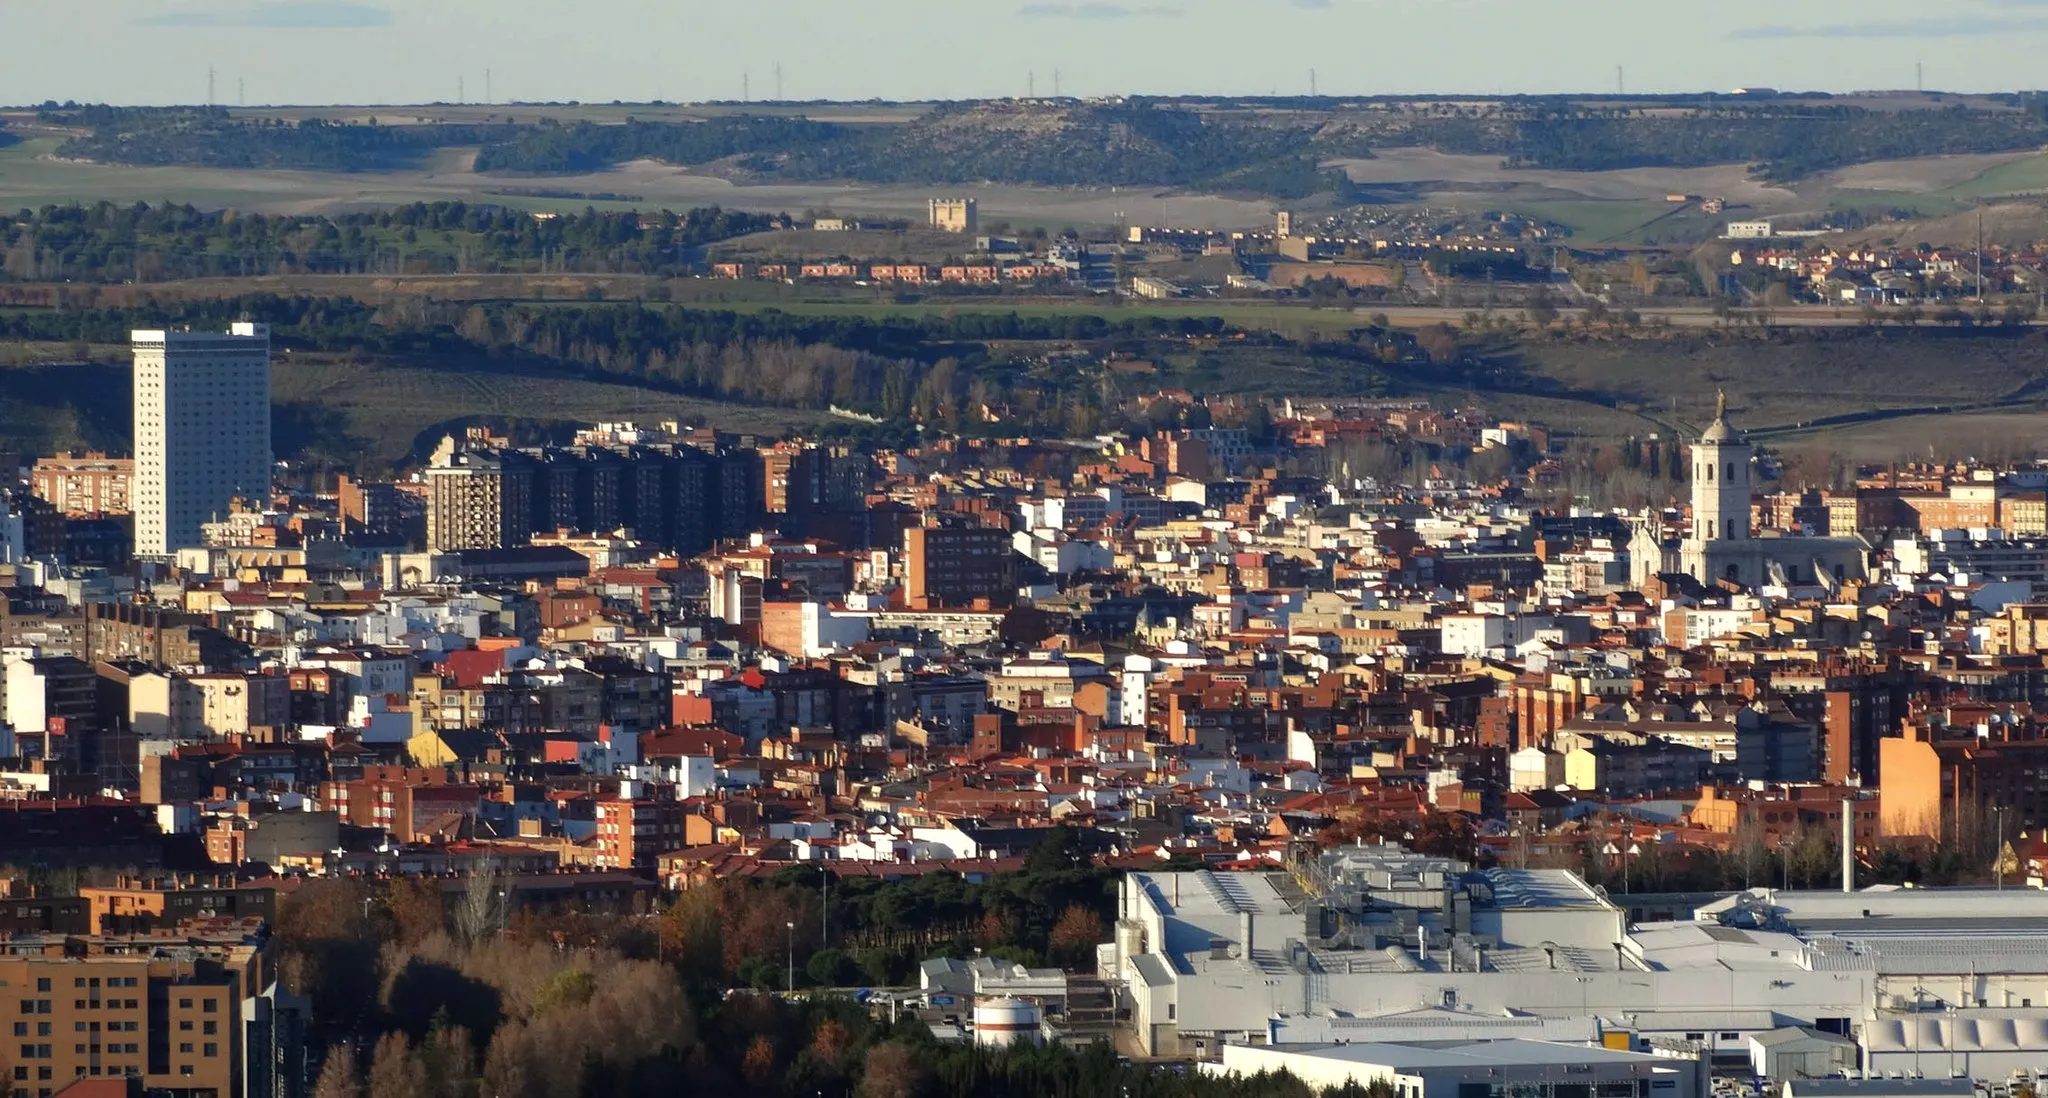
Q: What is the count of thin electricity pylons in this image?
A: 11